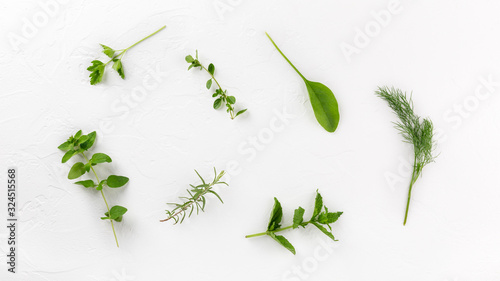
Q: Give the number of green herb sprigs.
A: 7